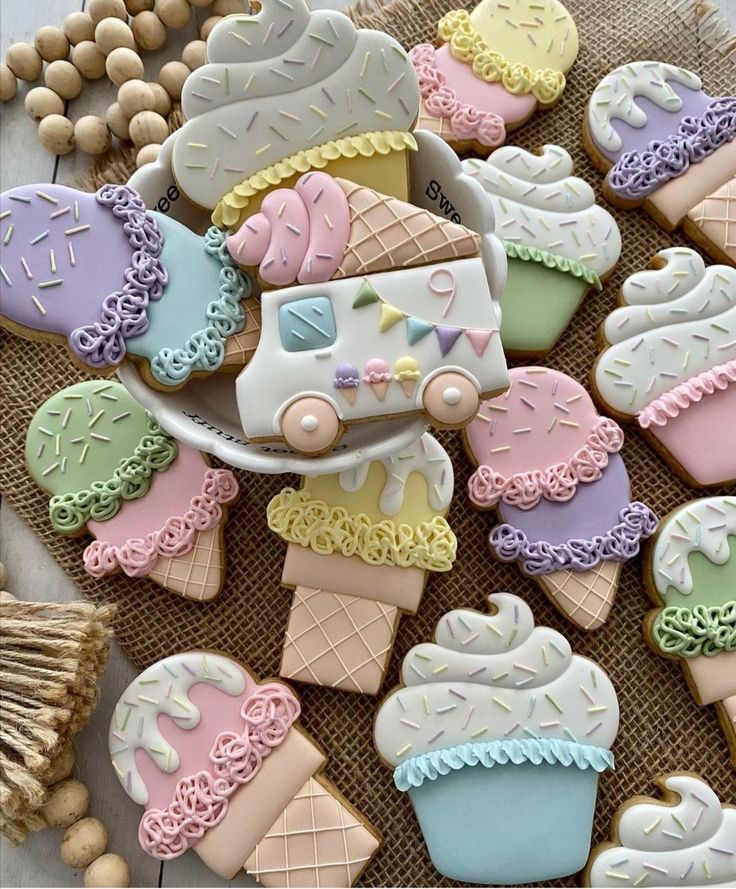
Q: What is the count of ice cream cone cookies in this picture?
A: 8